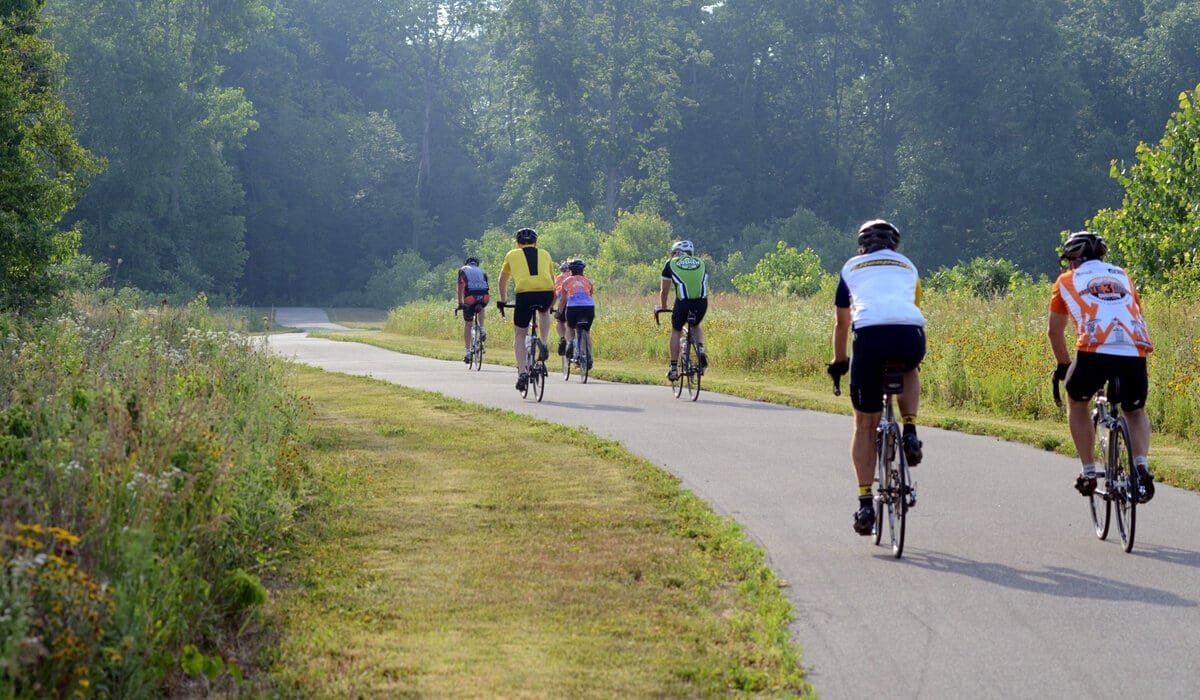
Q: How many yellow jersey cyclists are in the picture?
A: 1